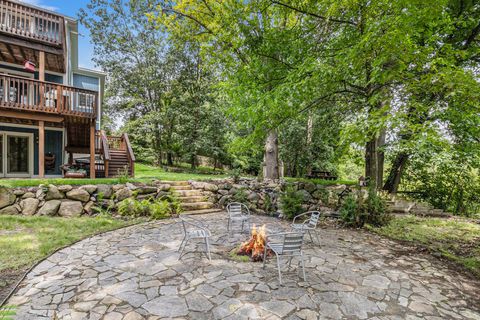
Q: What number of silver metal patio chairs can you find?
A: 4